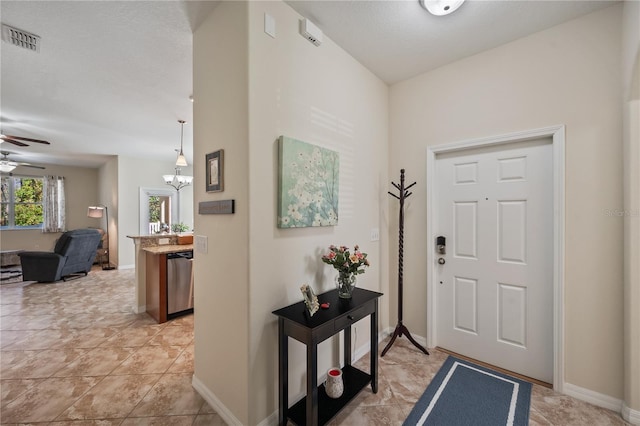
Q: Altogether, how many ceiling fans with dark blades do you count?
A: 2